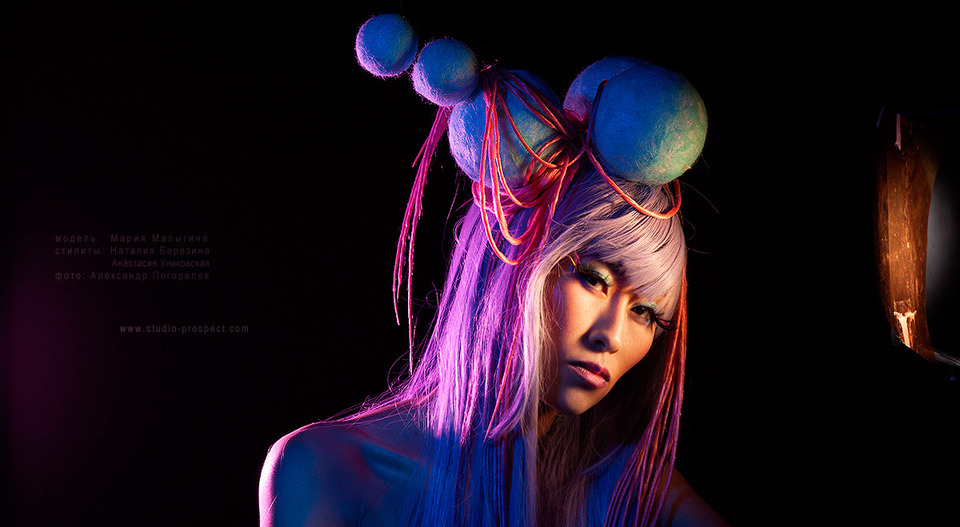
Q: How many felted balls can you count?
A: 5